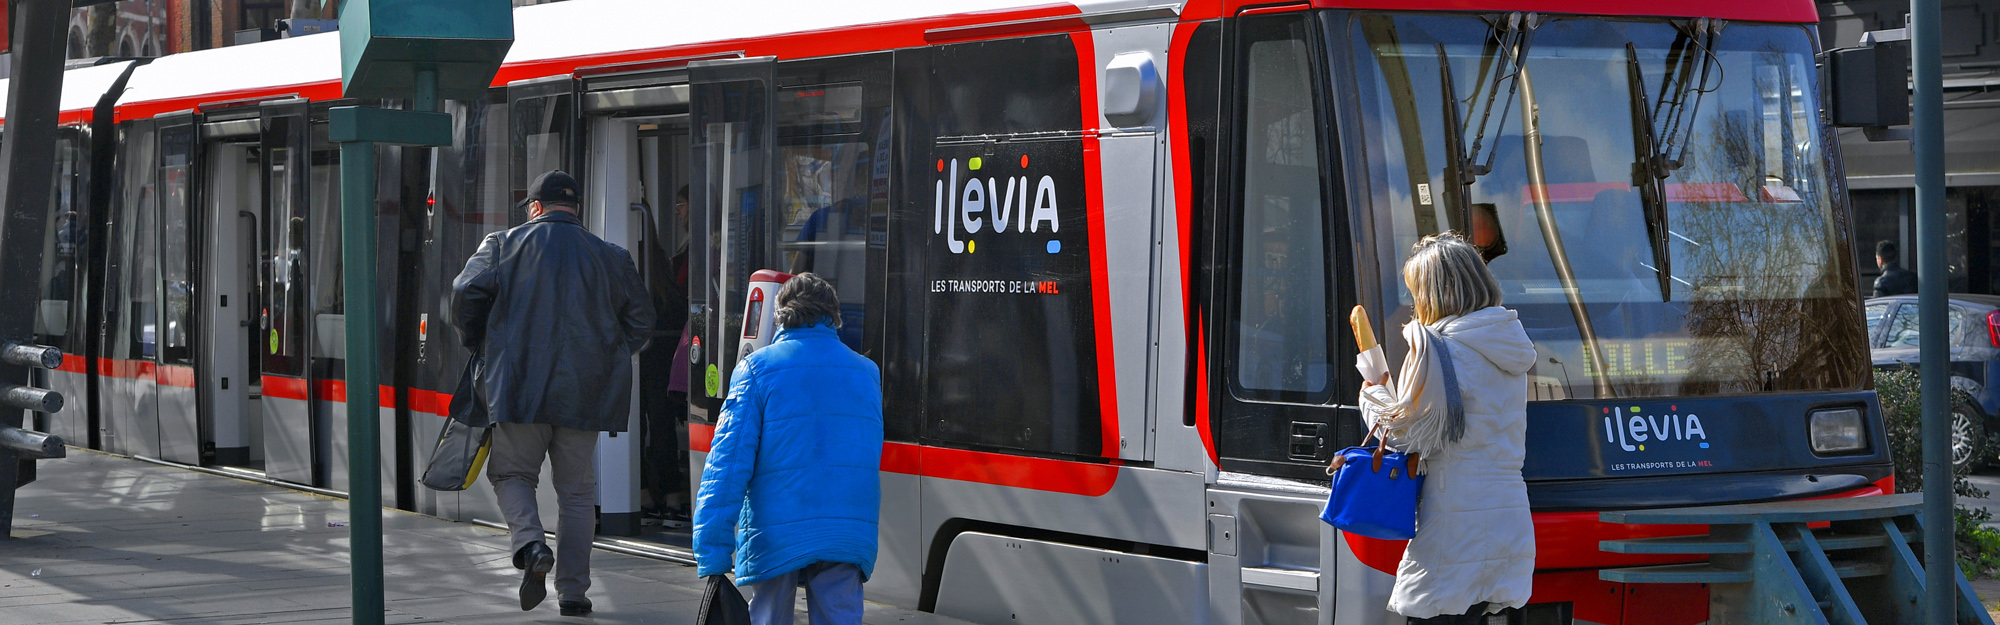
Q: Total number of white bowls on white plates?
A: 0